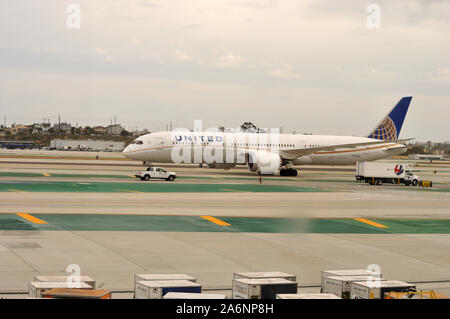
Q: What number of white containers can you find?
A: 11